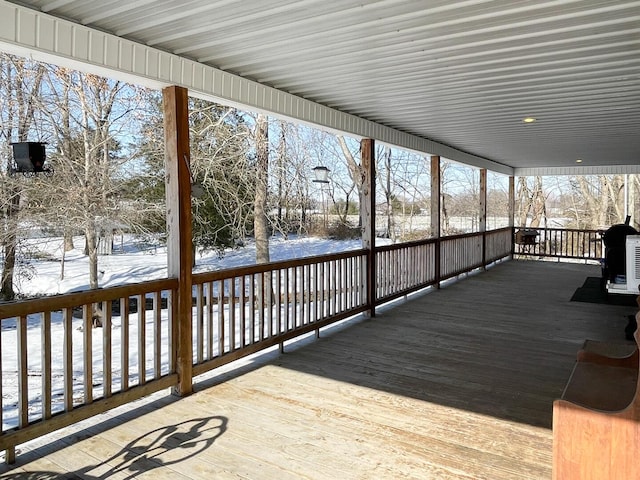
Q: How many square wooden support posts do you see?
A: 5